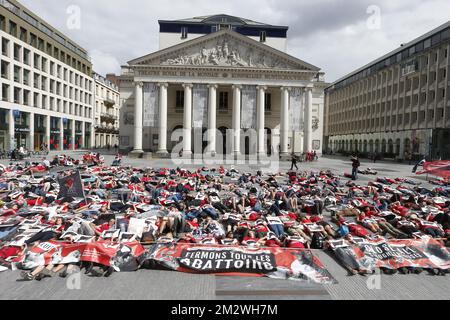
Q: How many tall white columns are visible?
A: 8